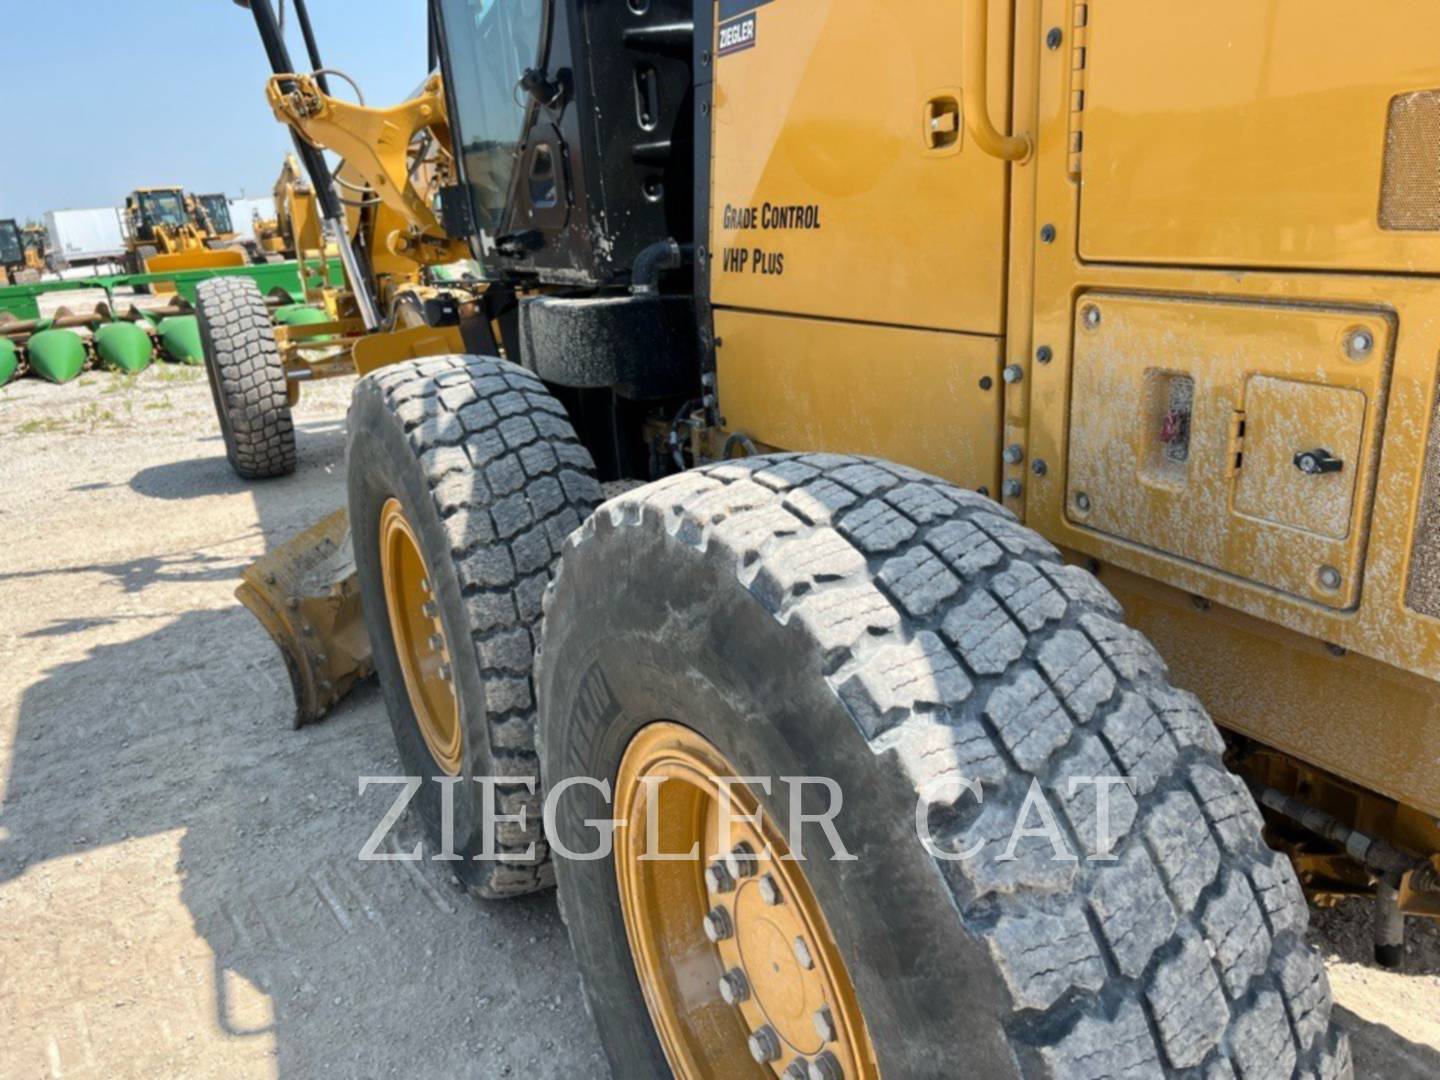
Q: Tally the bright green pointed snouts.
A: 5